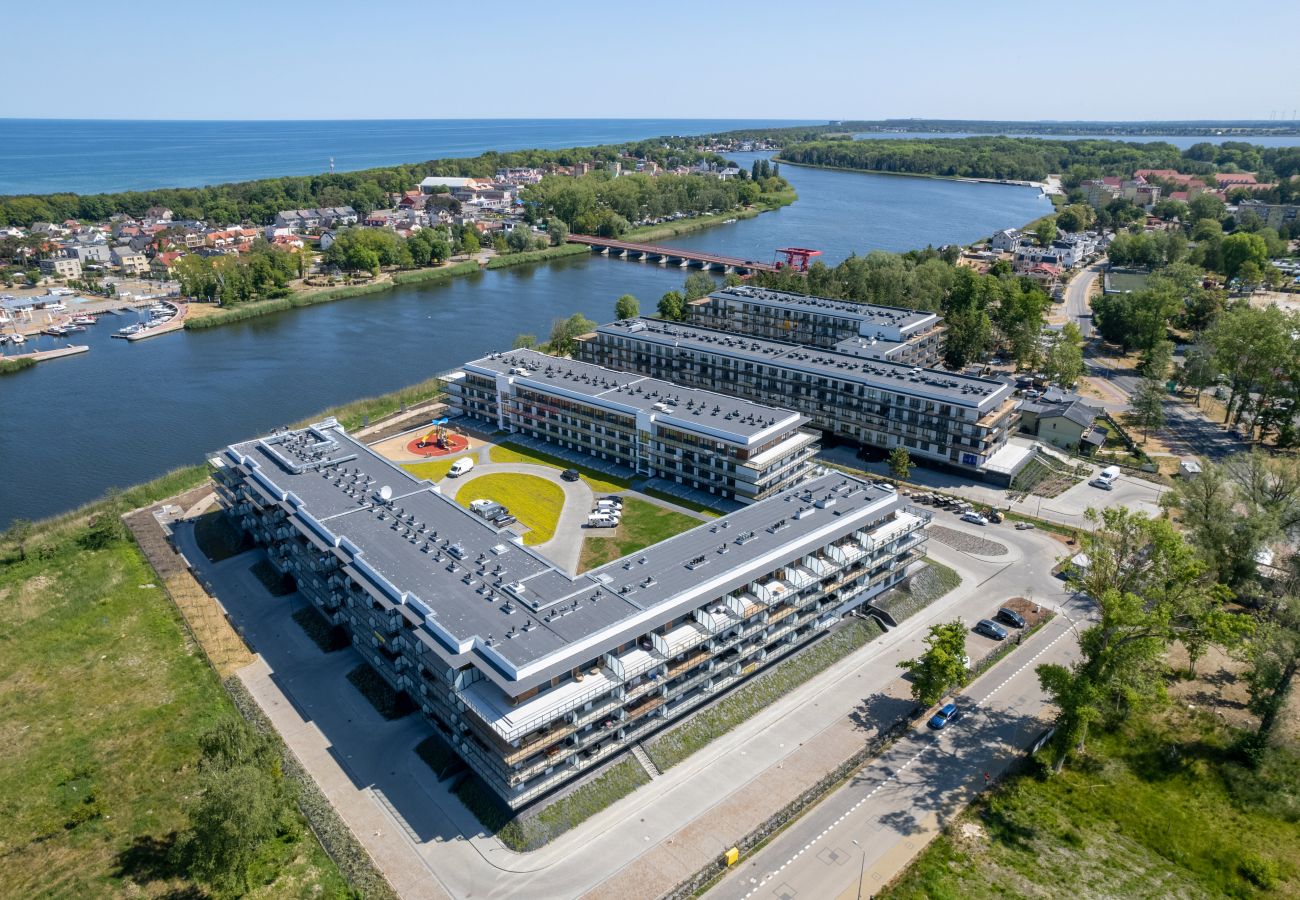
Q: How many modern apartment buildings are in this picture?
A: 4